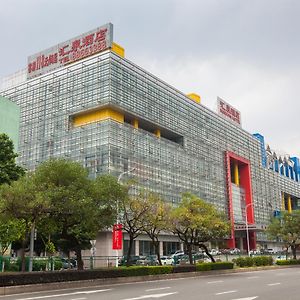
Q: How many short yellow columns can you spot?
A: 2